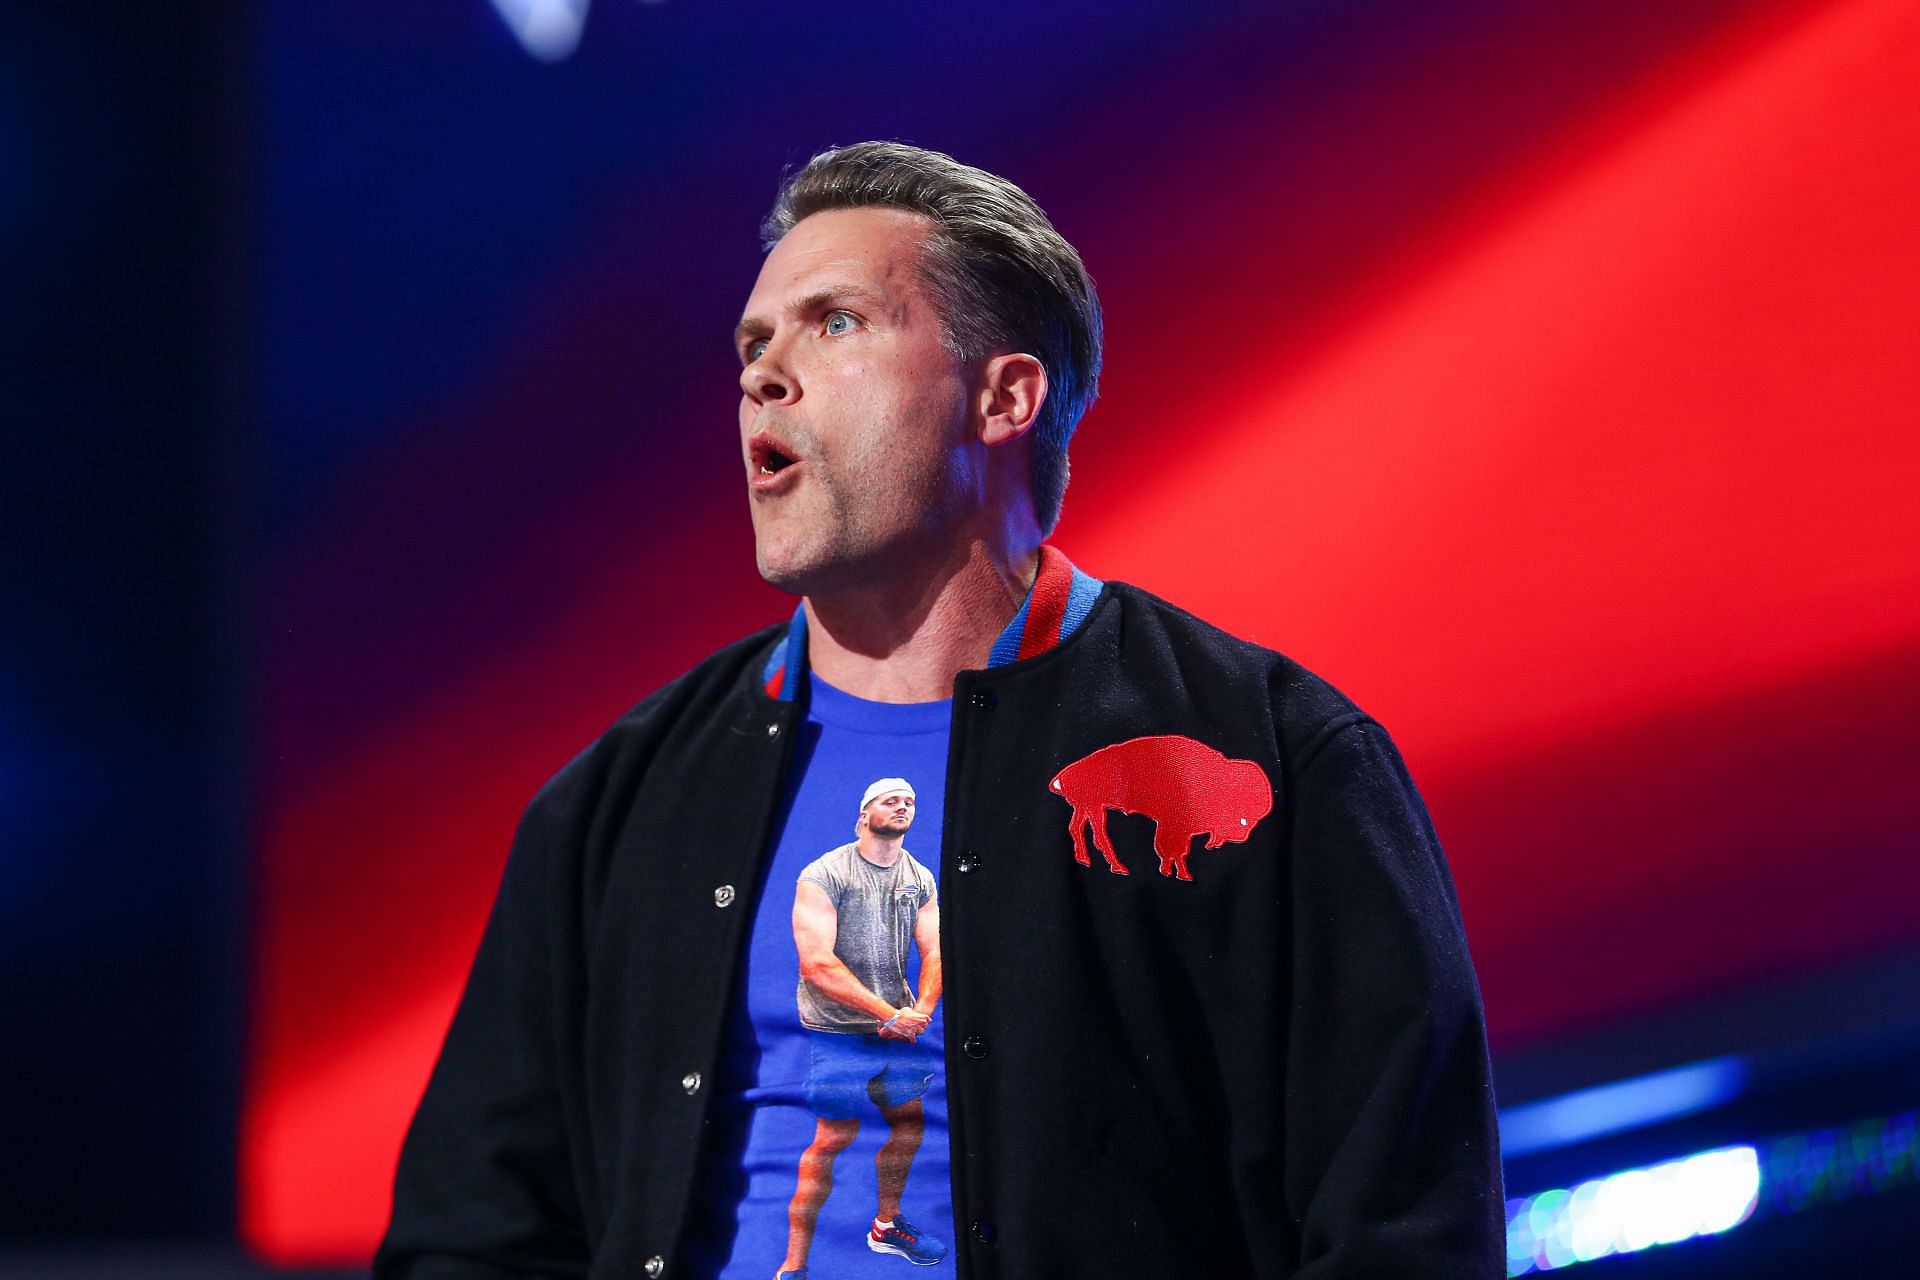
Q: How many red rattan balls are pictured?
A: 0